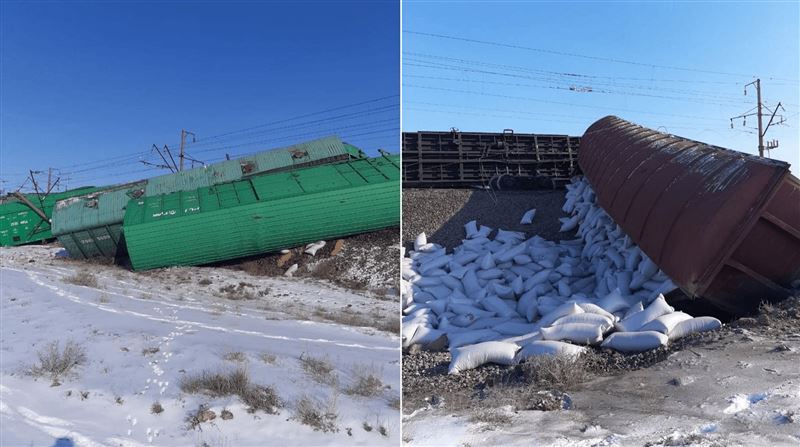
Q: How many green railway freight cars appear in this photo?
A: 3